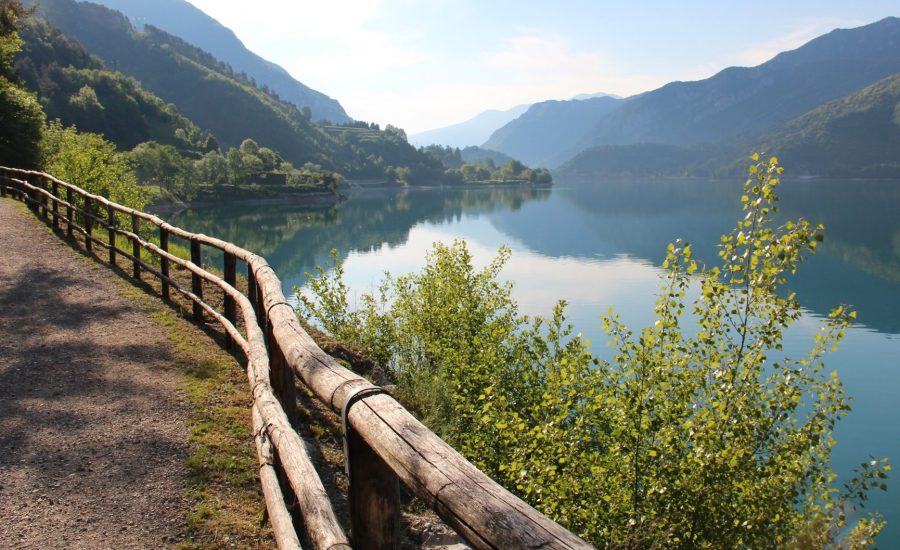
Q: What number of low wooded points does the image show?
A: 2